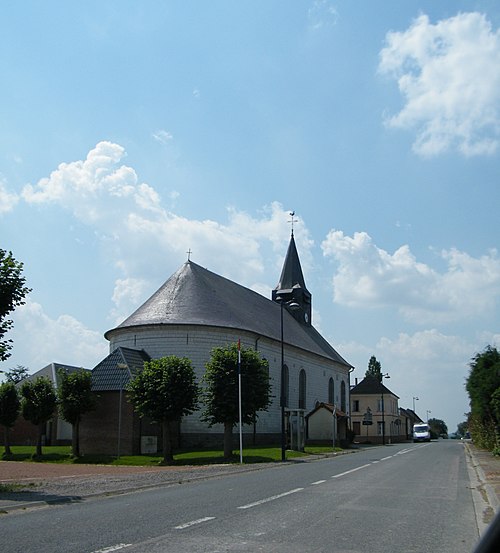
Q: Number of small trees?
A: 5